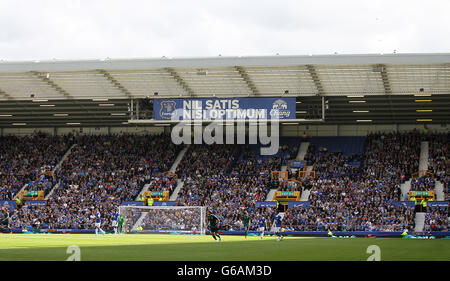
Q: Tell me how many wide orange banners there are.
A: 4